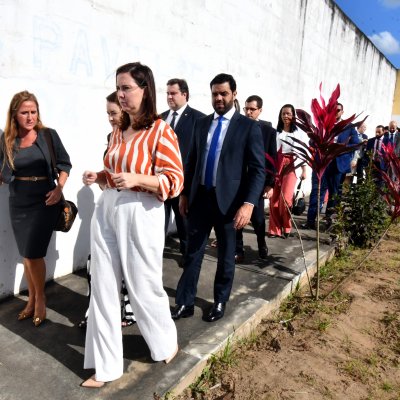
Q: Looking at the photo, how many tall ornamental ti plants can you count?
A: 3